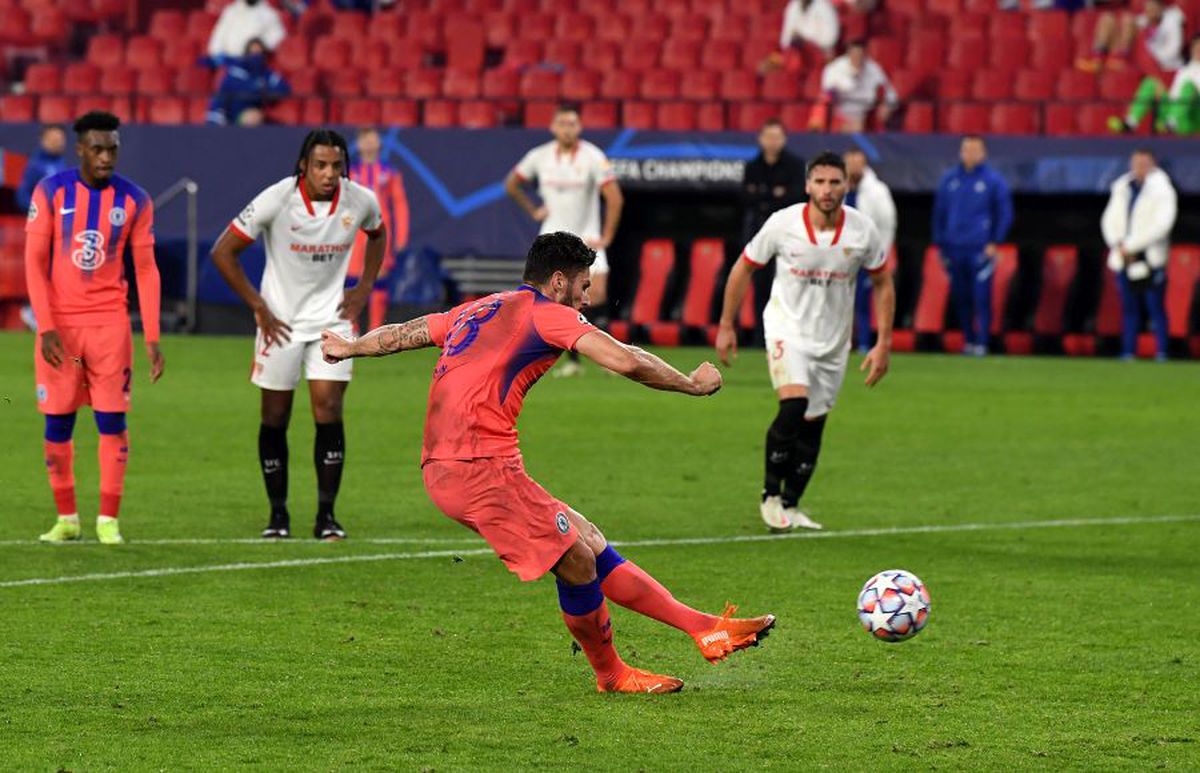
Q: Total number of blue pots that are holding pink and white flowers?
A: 0